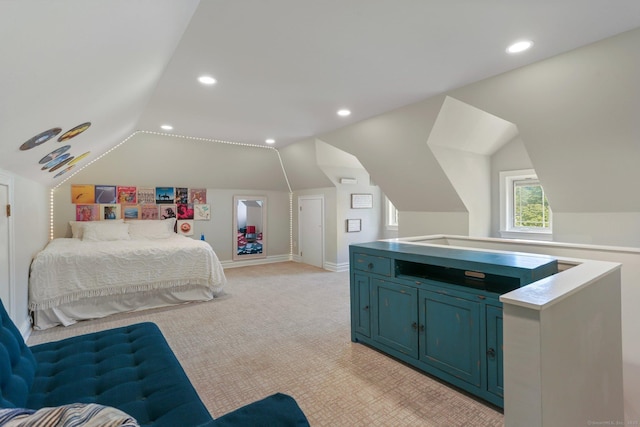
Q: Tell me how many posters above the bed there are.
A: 15